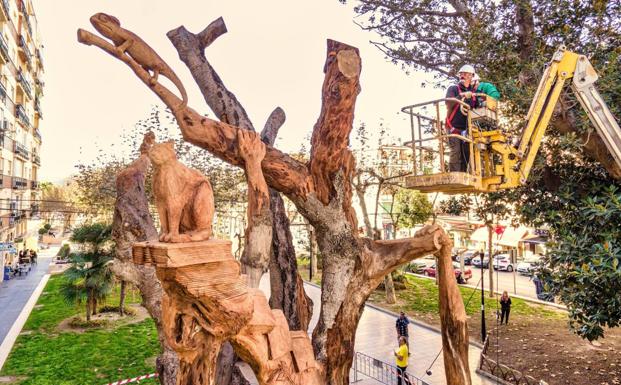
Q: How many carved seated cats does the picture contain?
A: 1